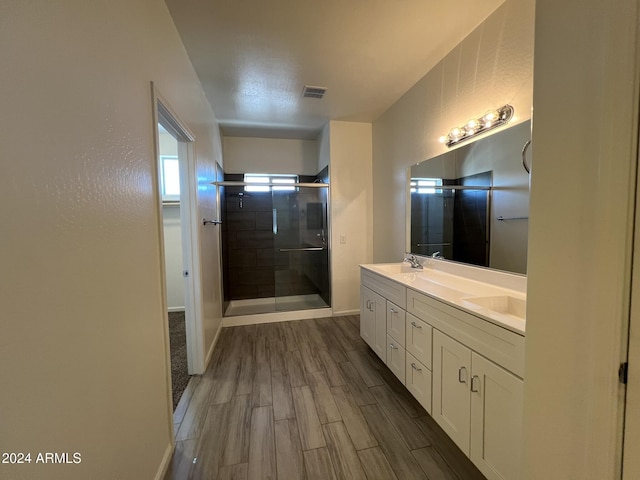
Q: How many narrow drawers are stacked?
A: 4